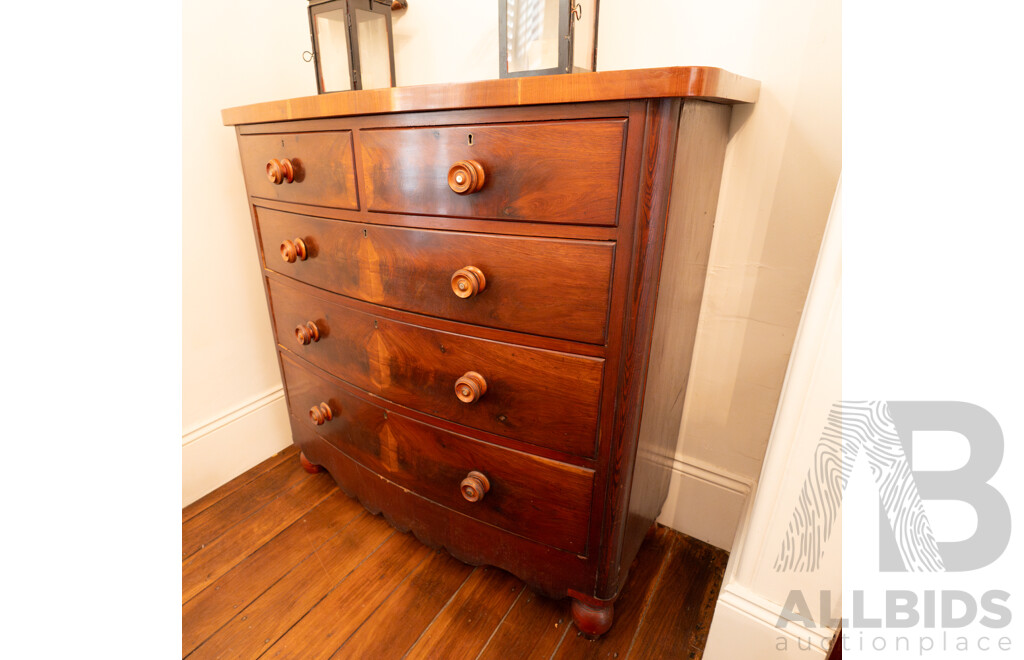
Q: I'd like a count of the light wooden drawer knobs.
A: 8